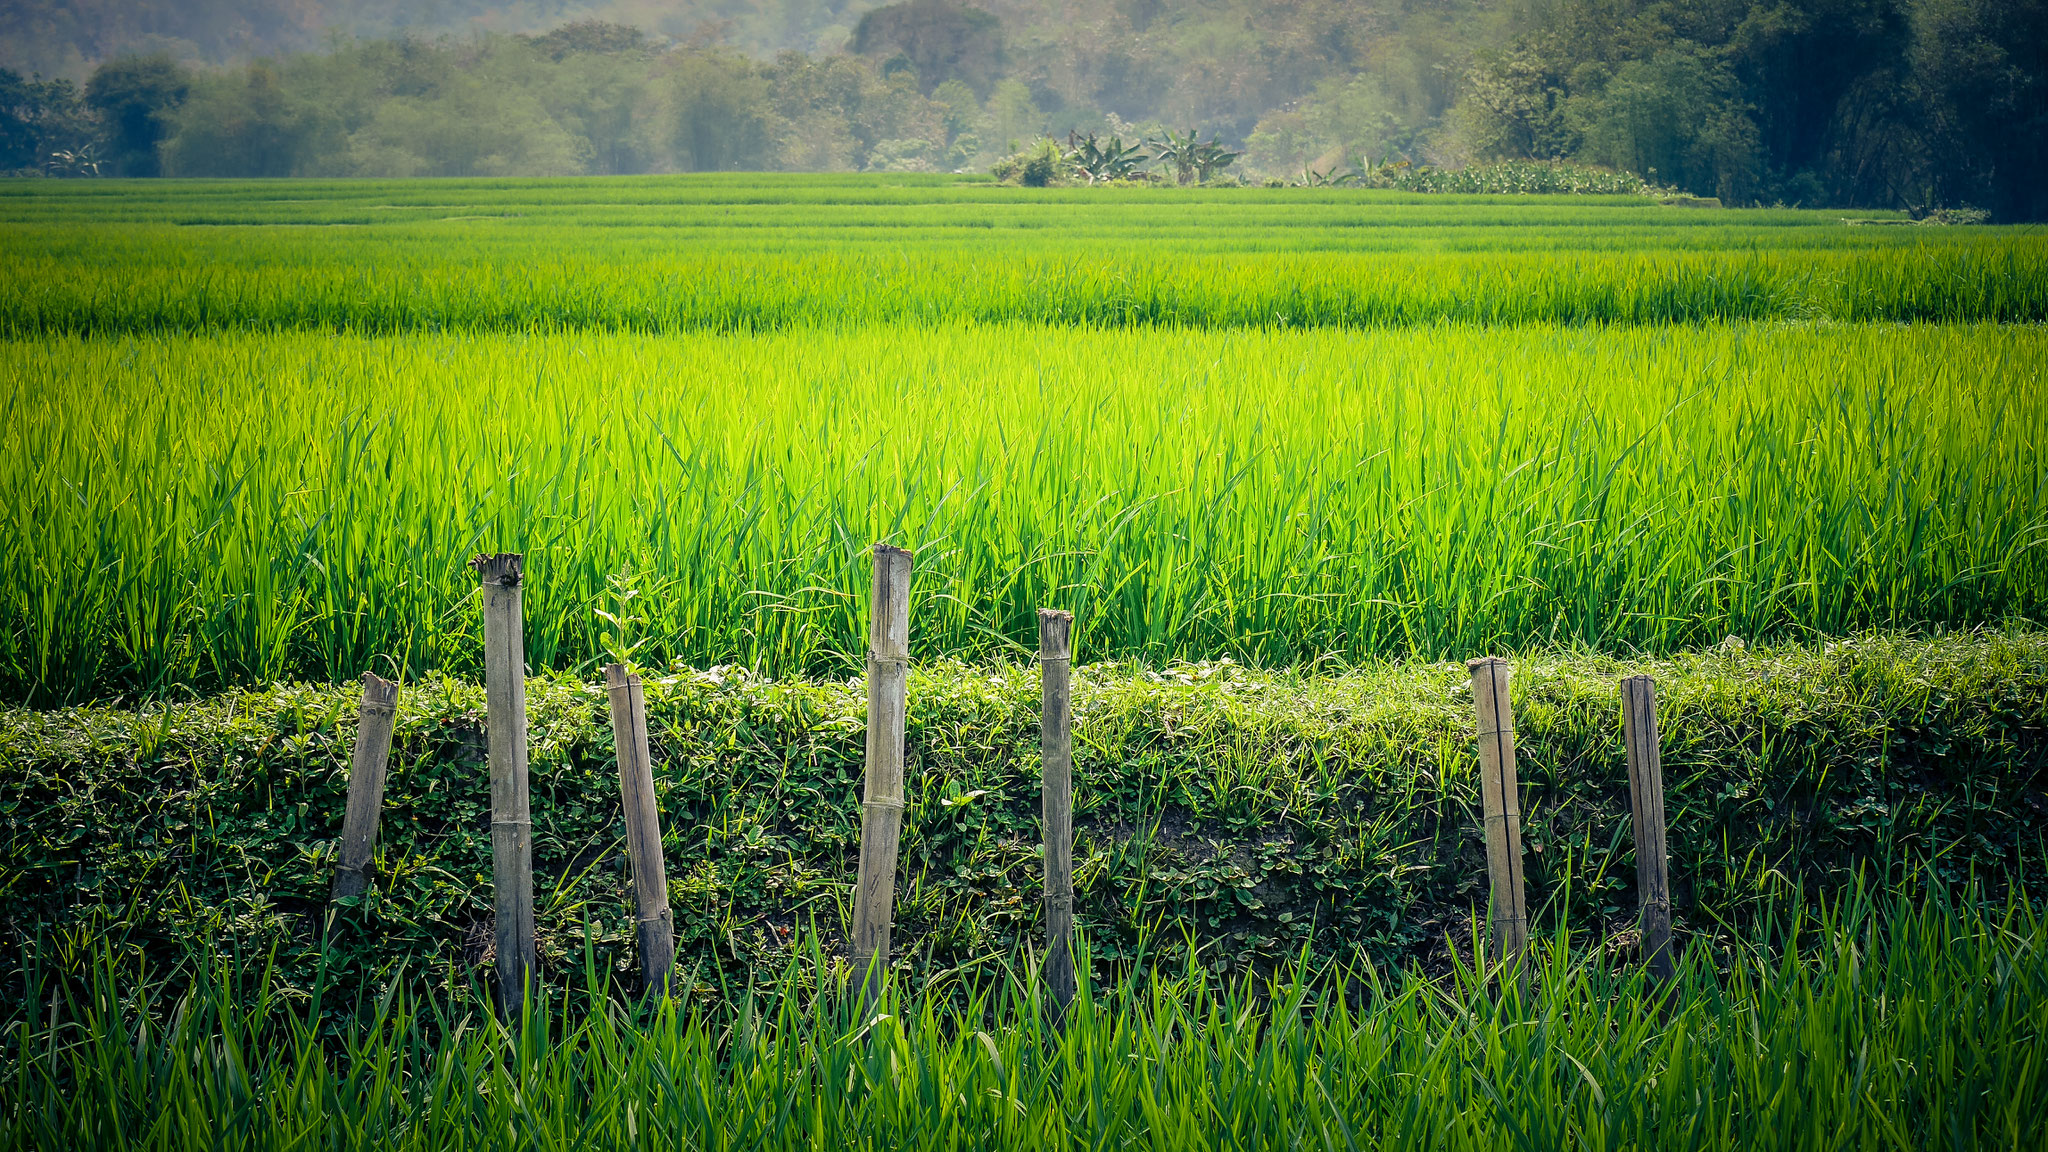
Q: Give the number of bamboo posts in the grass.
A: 7